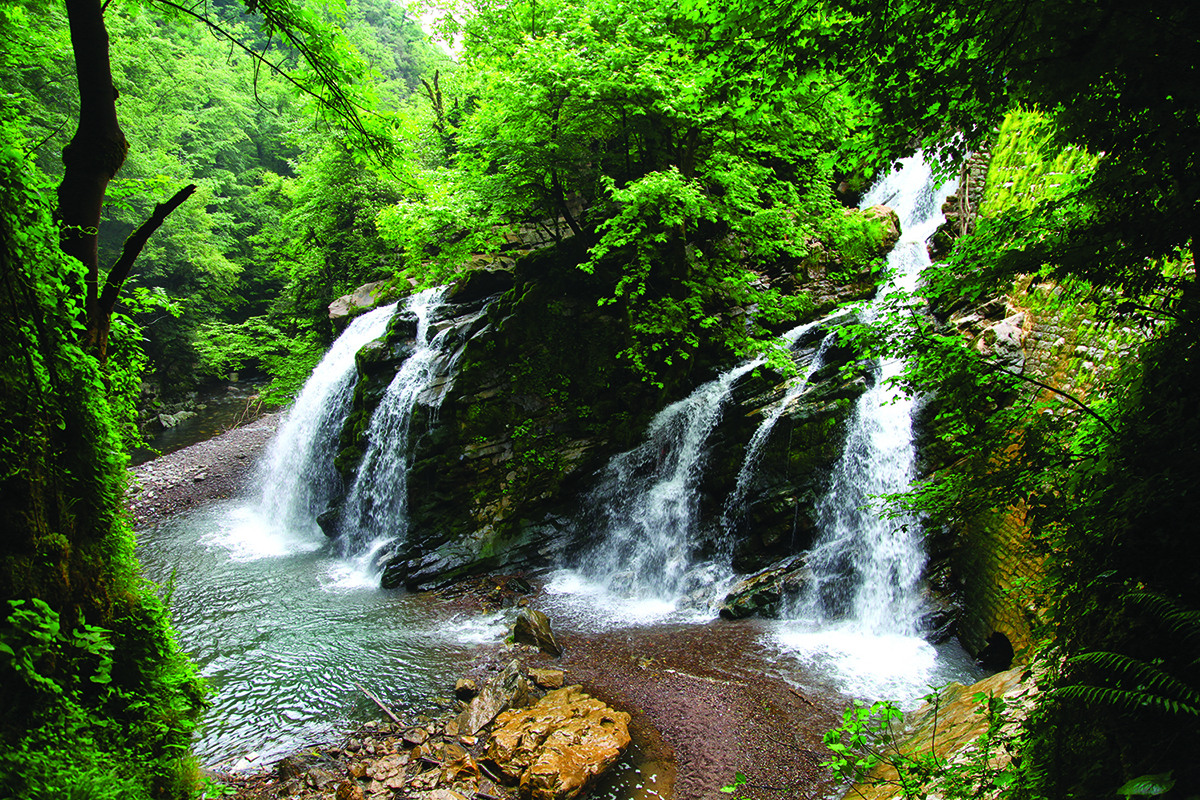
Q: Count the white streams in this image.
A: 5